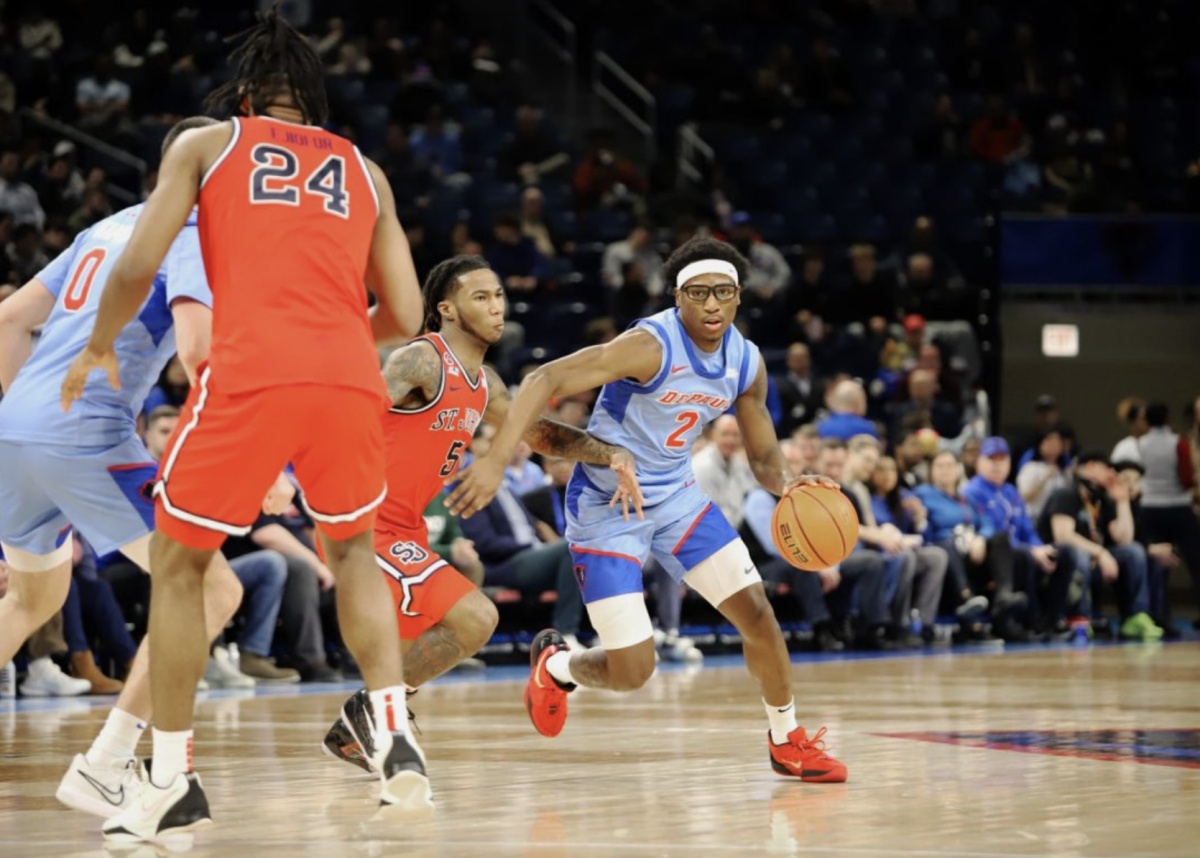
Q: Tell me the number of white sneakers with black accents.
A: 3